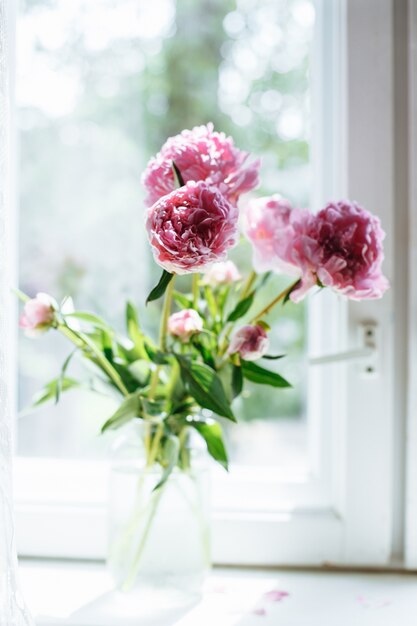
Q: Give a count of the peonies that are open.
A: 4